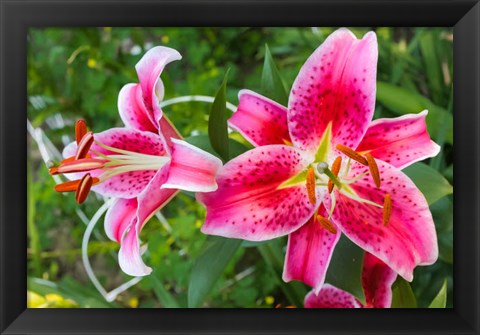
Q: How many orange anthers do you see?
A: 12